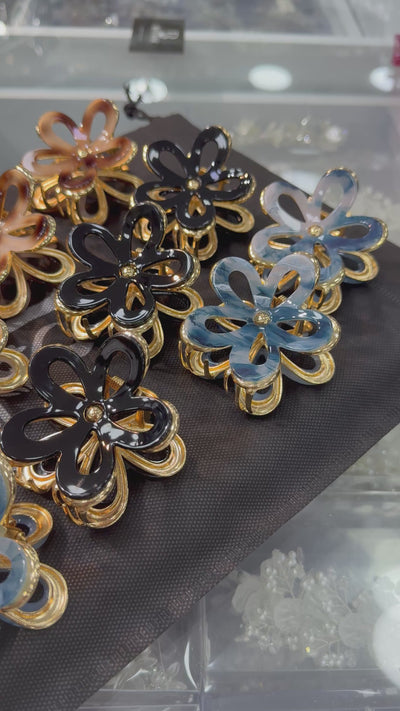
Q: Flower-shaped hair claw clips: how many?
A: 9